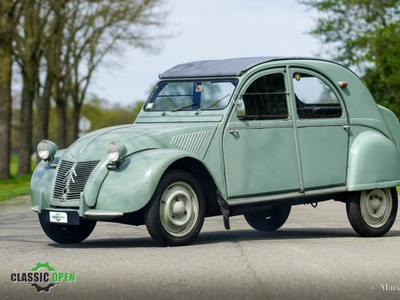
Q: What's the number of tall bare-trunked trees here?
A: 5